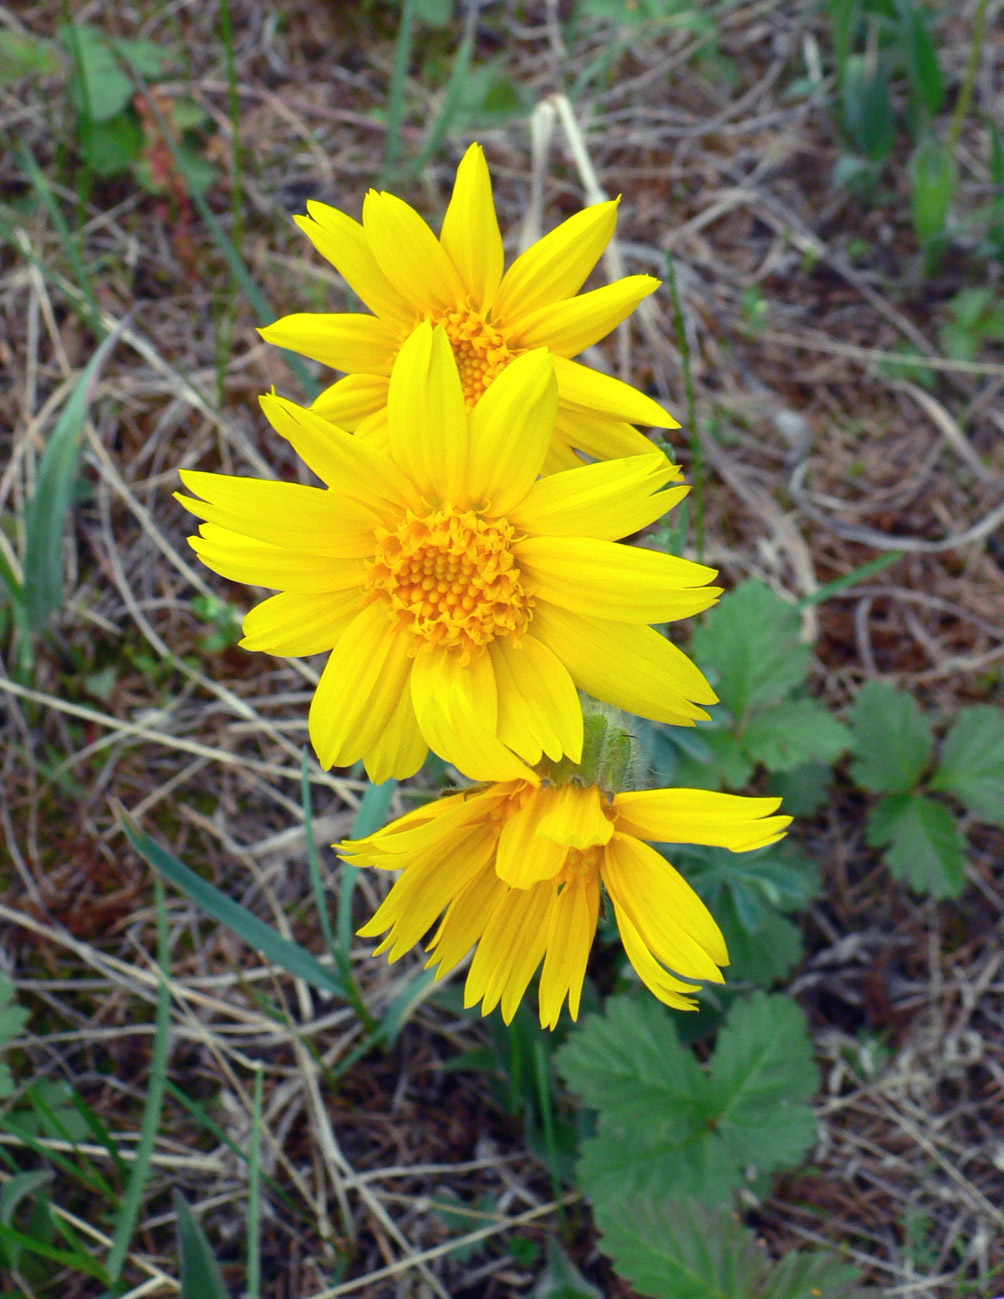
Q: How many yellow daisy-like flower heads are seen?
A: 3